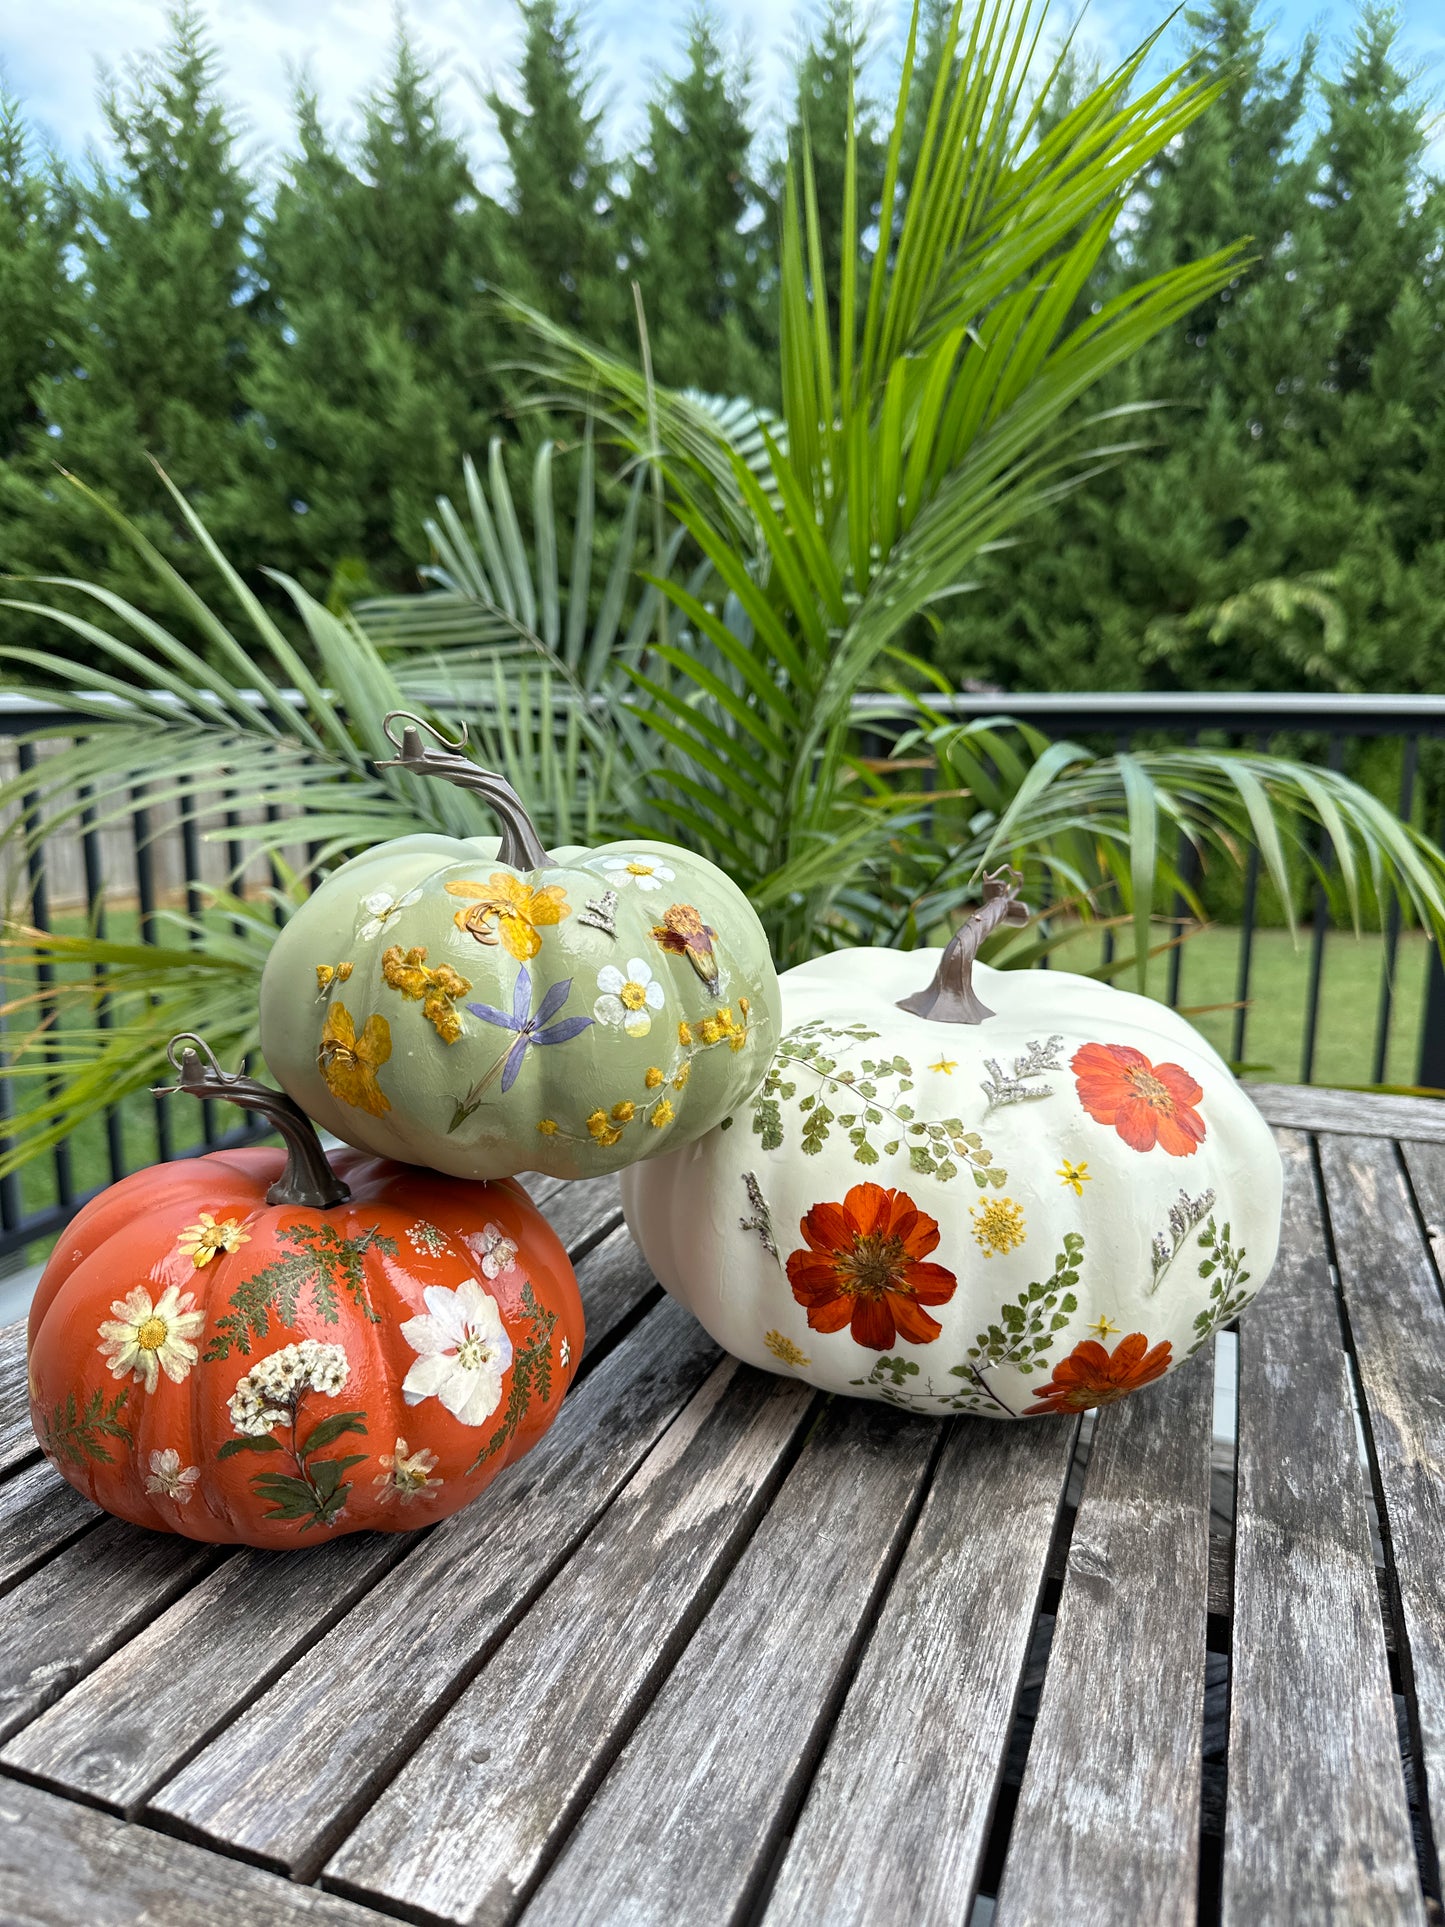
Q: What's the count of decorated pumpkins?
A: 3